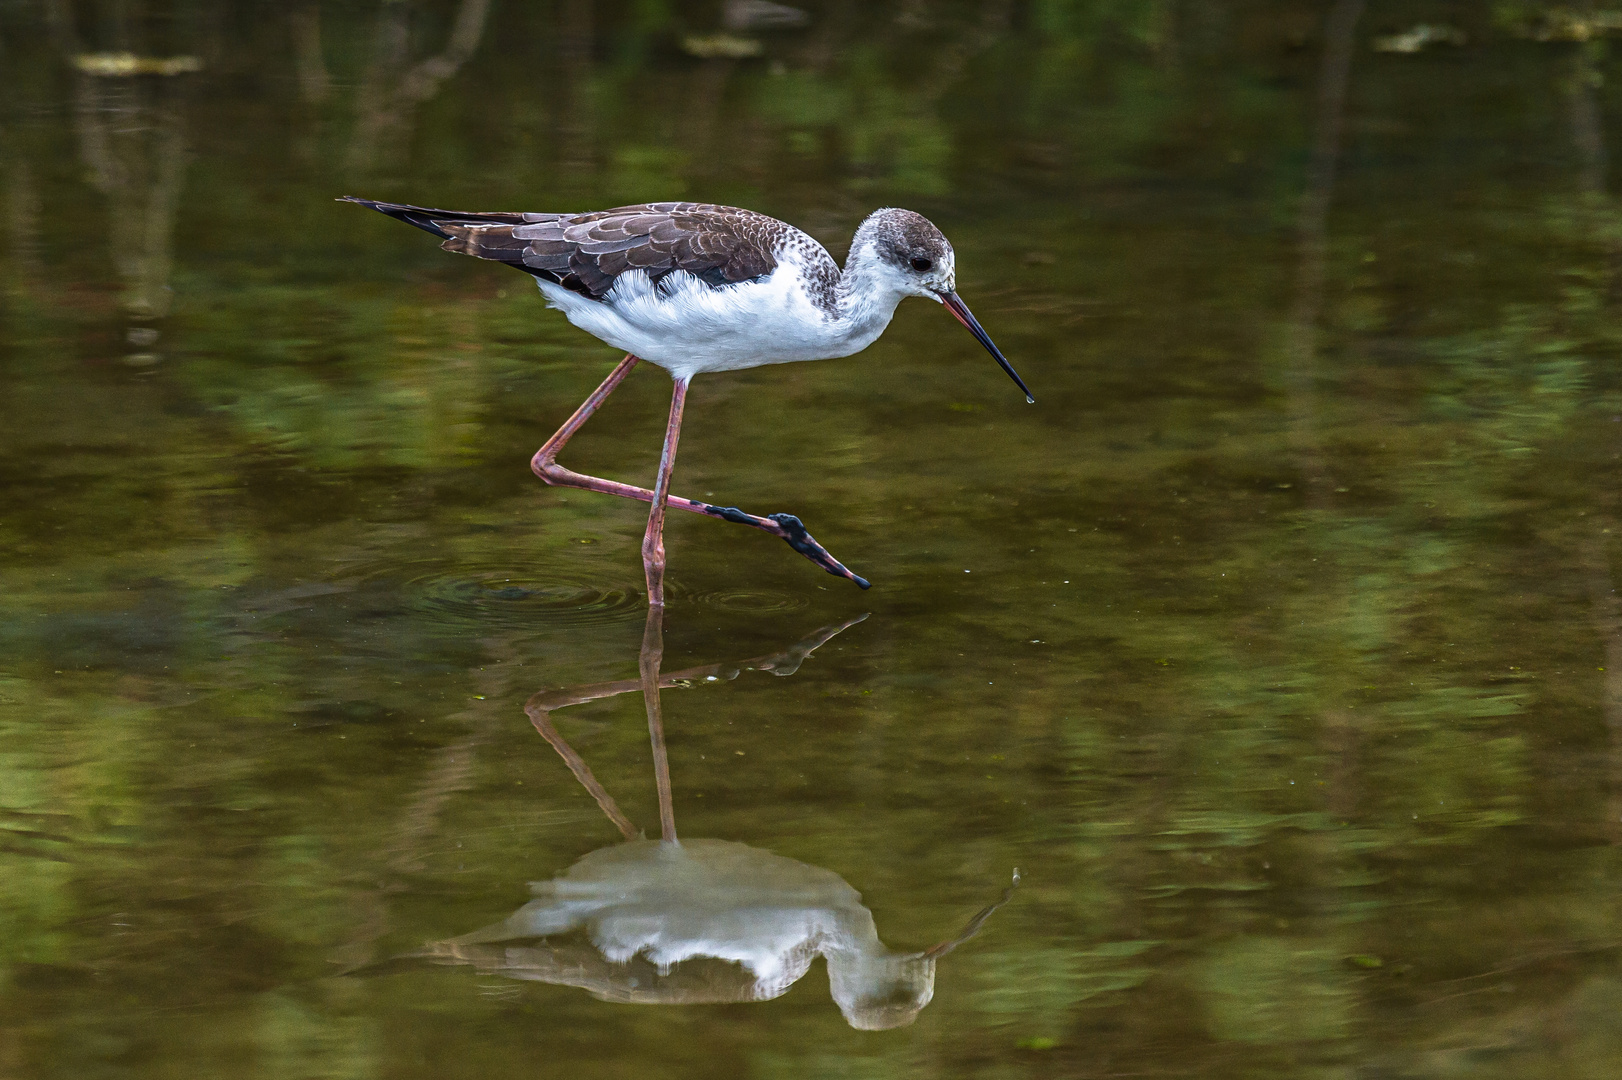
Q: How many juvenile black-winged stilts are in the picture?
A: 1